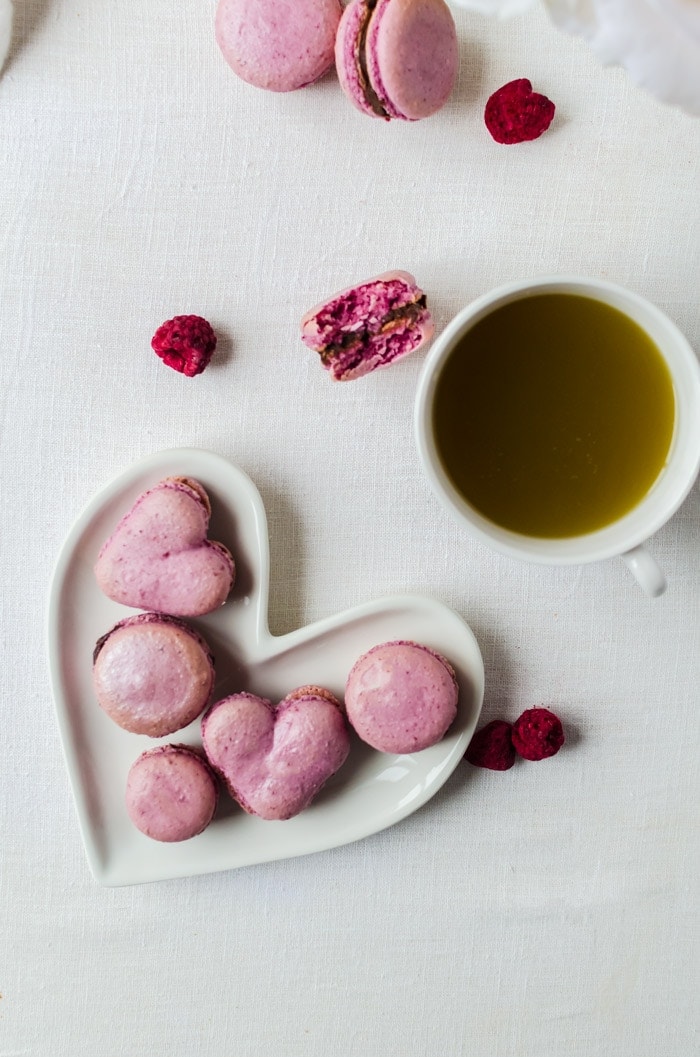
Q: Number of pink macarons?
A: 8